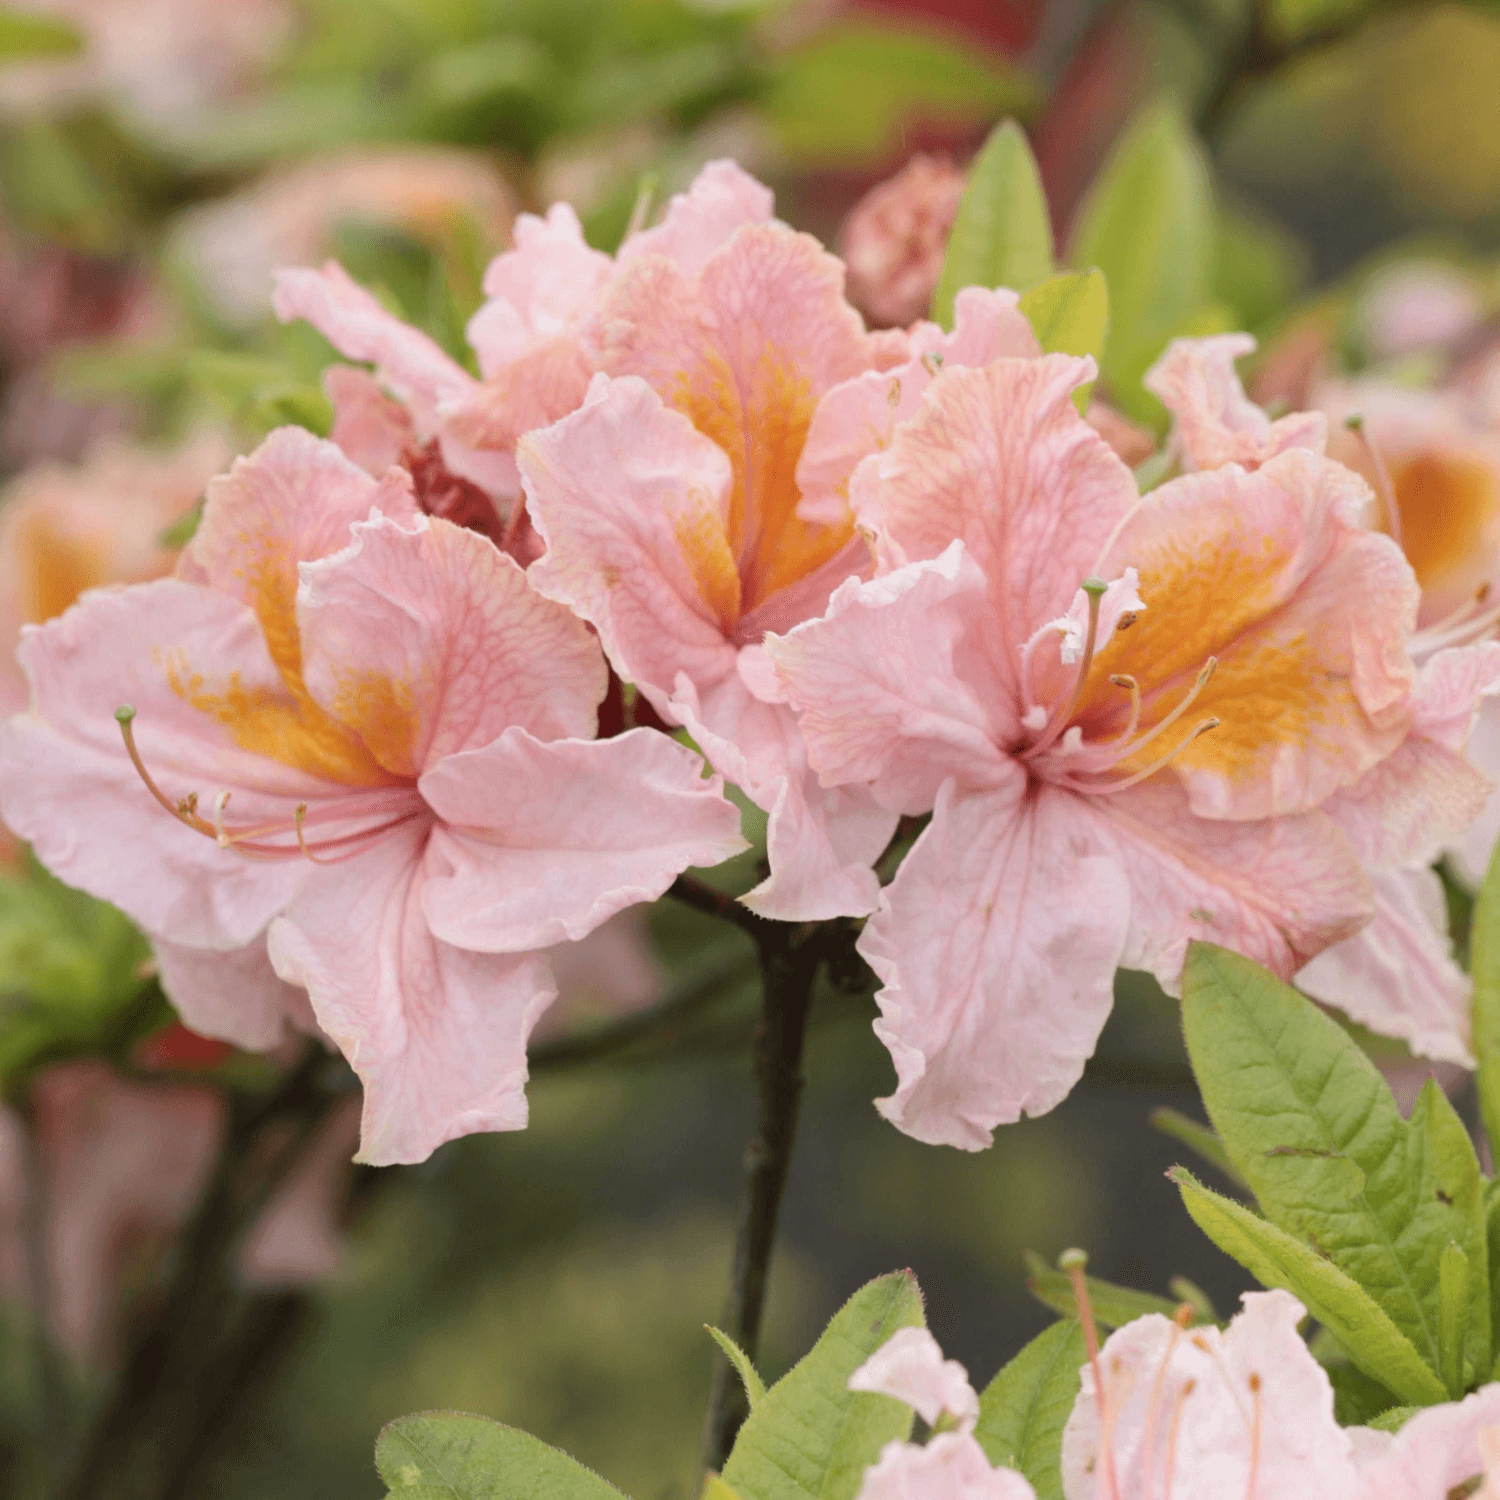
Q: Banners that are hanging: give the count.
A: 0